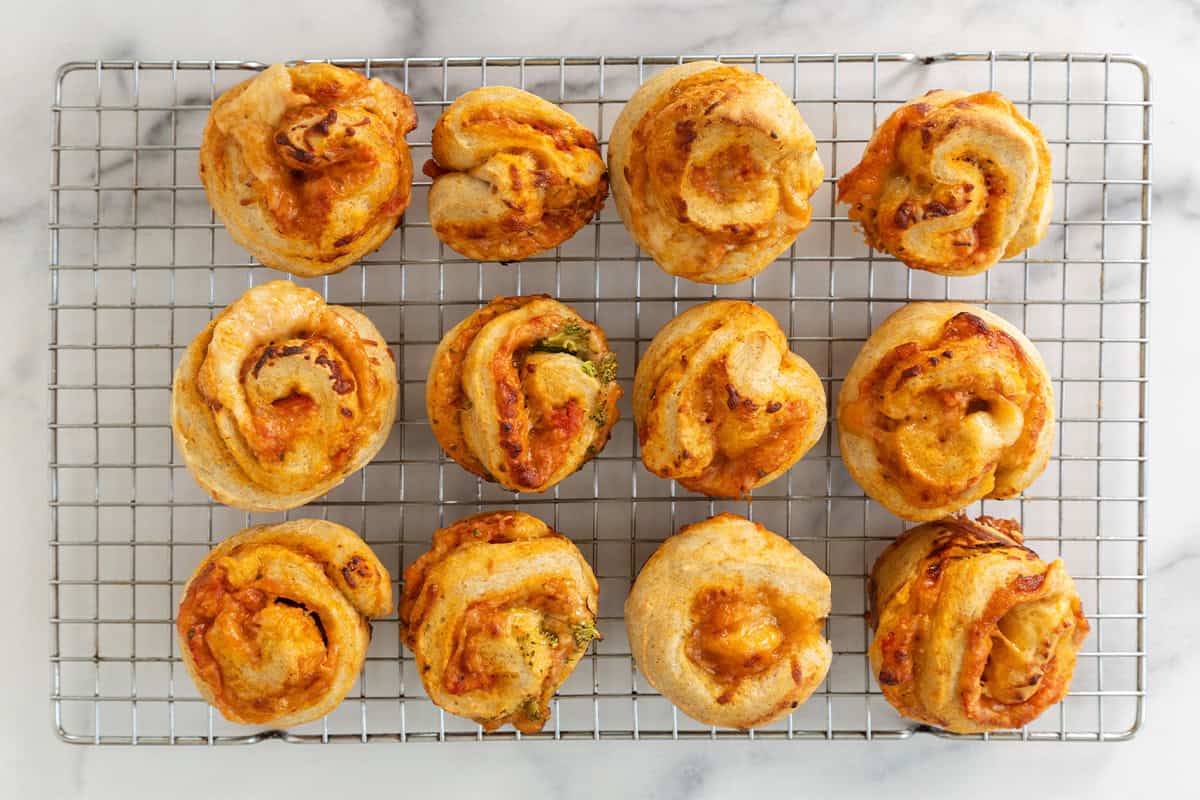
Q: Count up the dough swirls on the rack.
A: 12